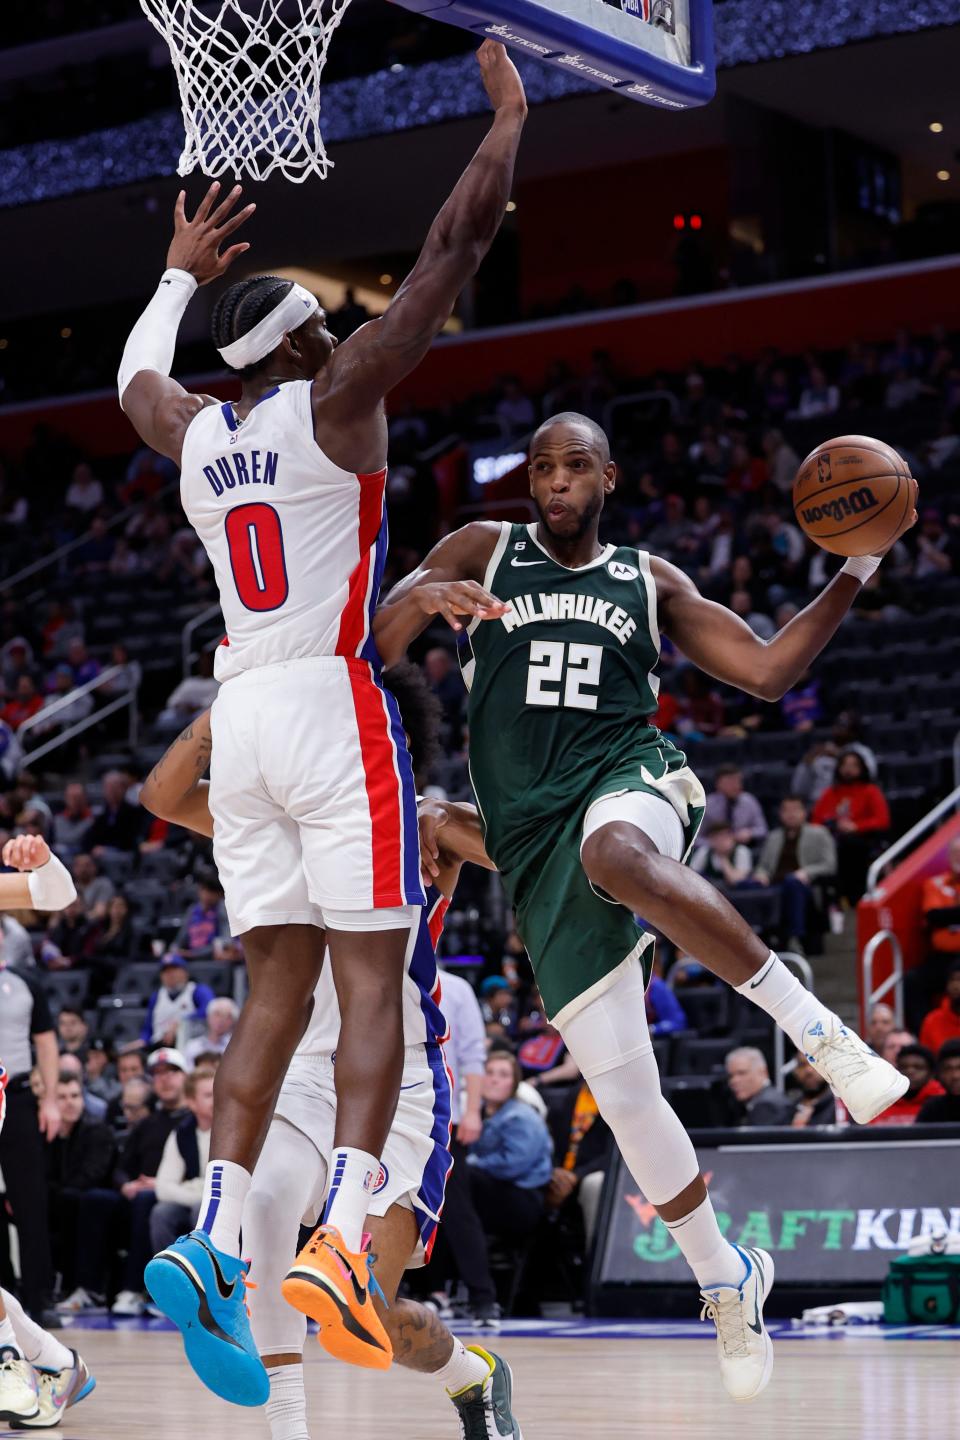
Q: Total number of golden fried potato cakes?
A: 0